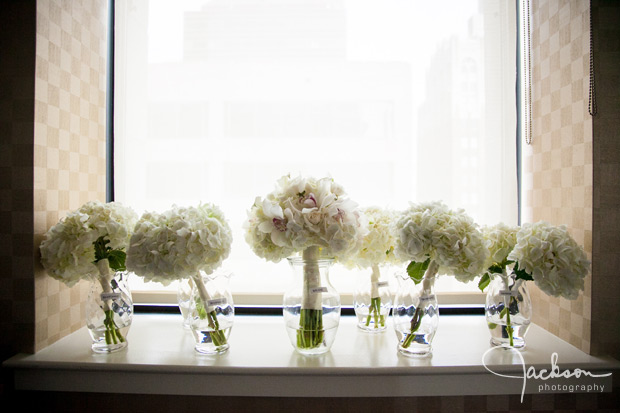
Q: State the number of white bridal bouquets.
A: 6